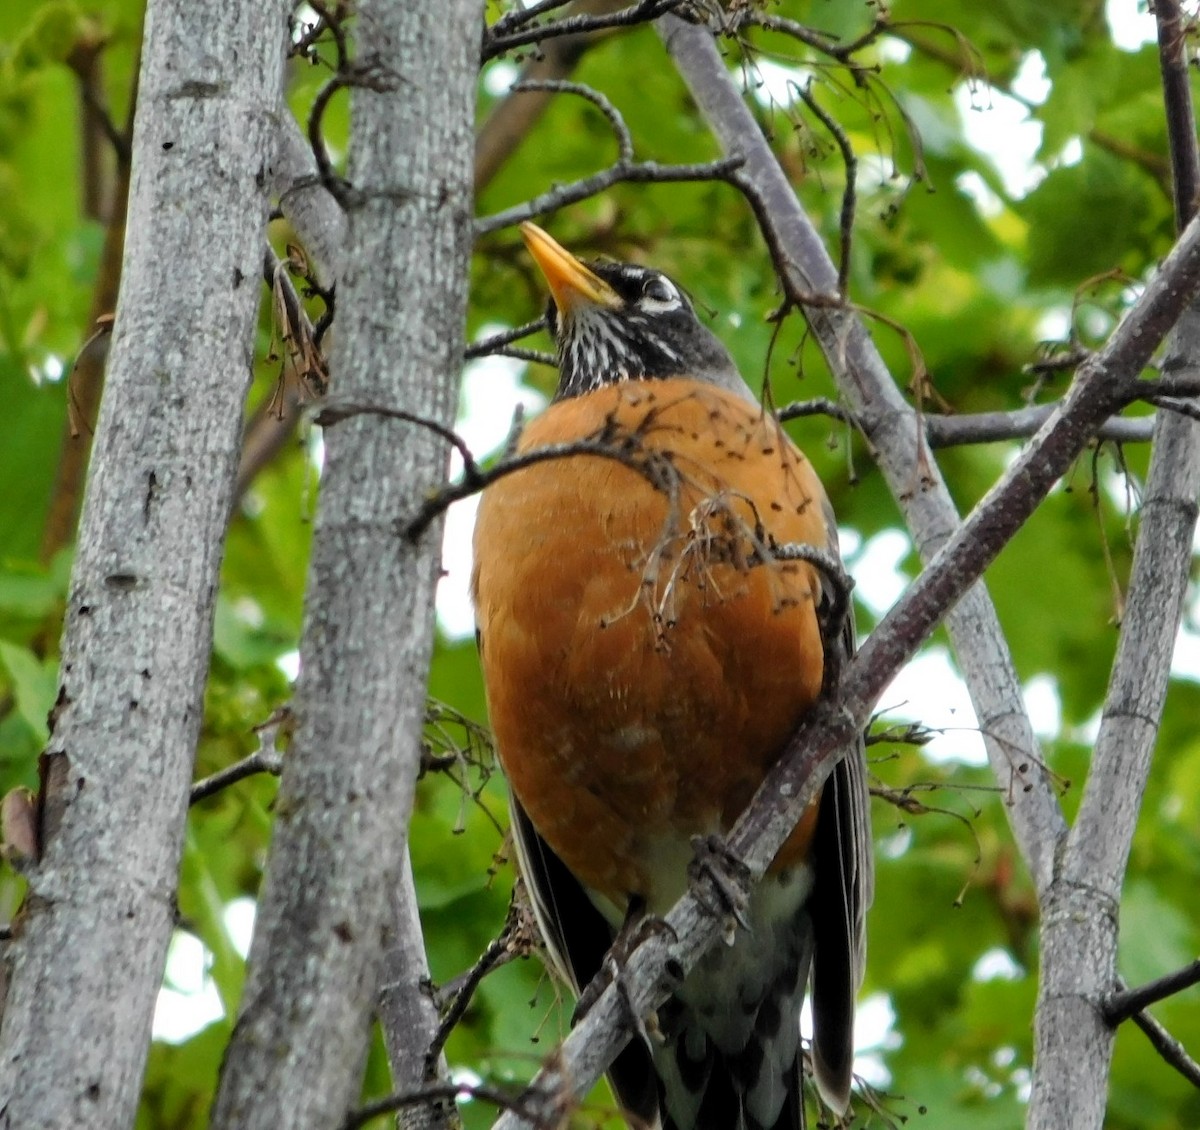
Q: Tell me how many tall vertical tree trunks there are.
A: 2